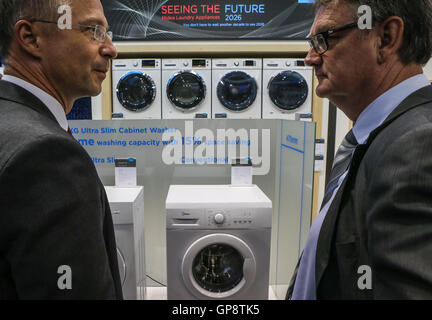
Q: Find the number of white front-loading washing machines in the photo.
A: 6